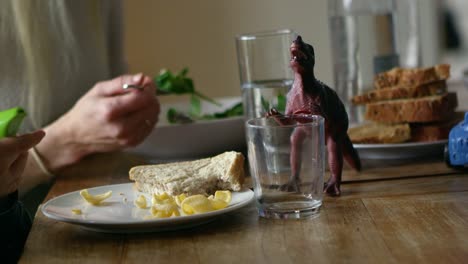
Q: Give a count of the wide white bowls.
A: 1